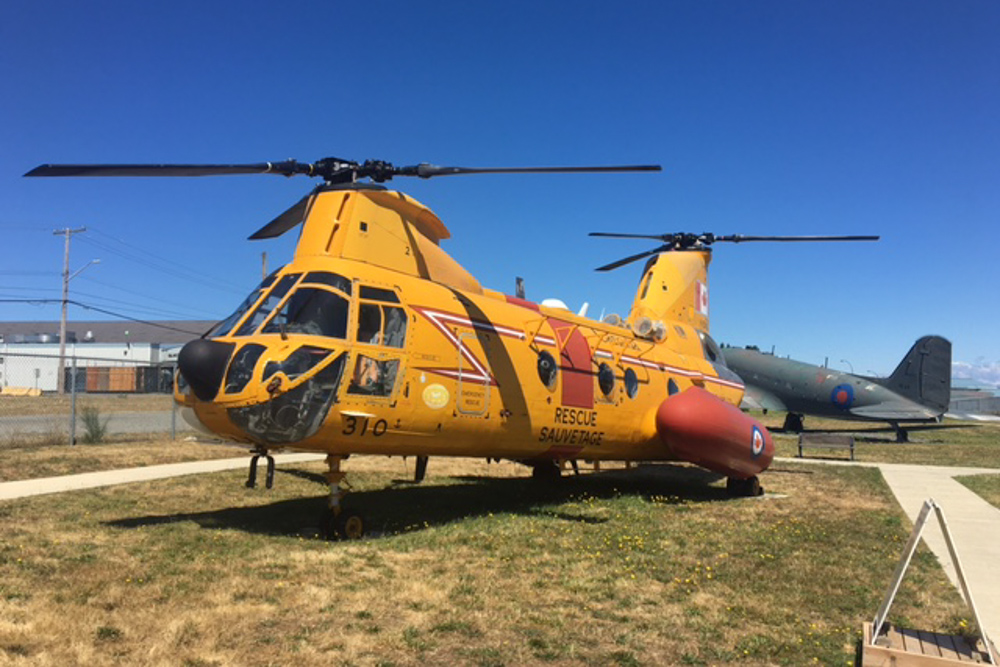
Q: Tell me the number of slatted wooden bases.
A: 1